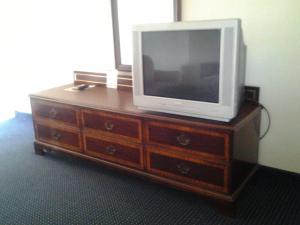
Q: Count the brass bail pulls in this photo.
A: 6